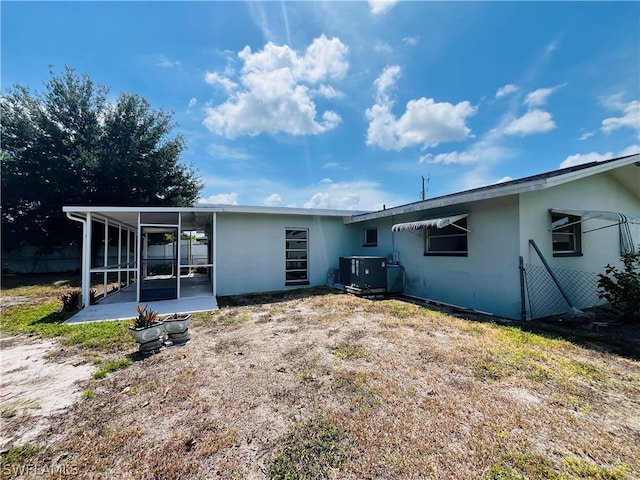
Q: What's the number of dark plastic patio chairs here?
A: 0